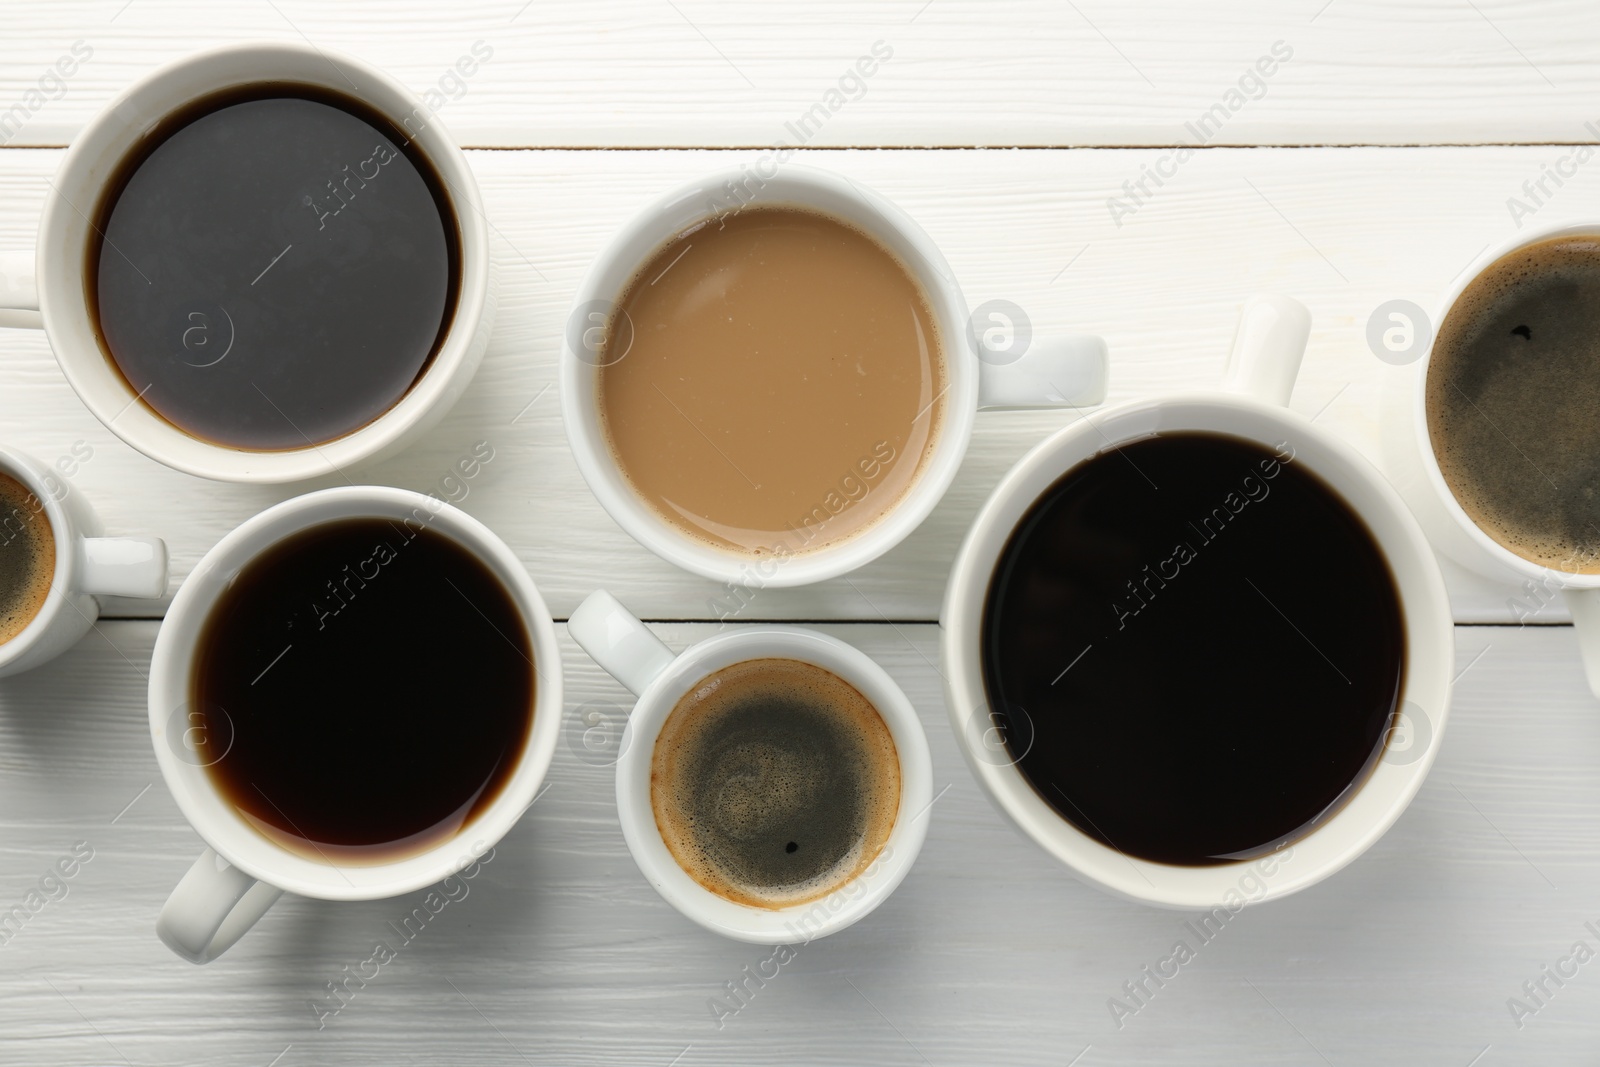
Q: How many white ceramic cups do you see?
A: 7